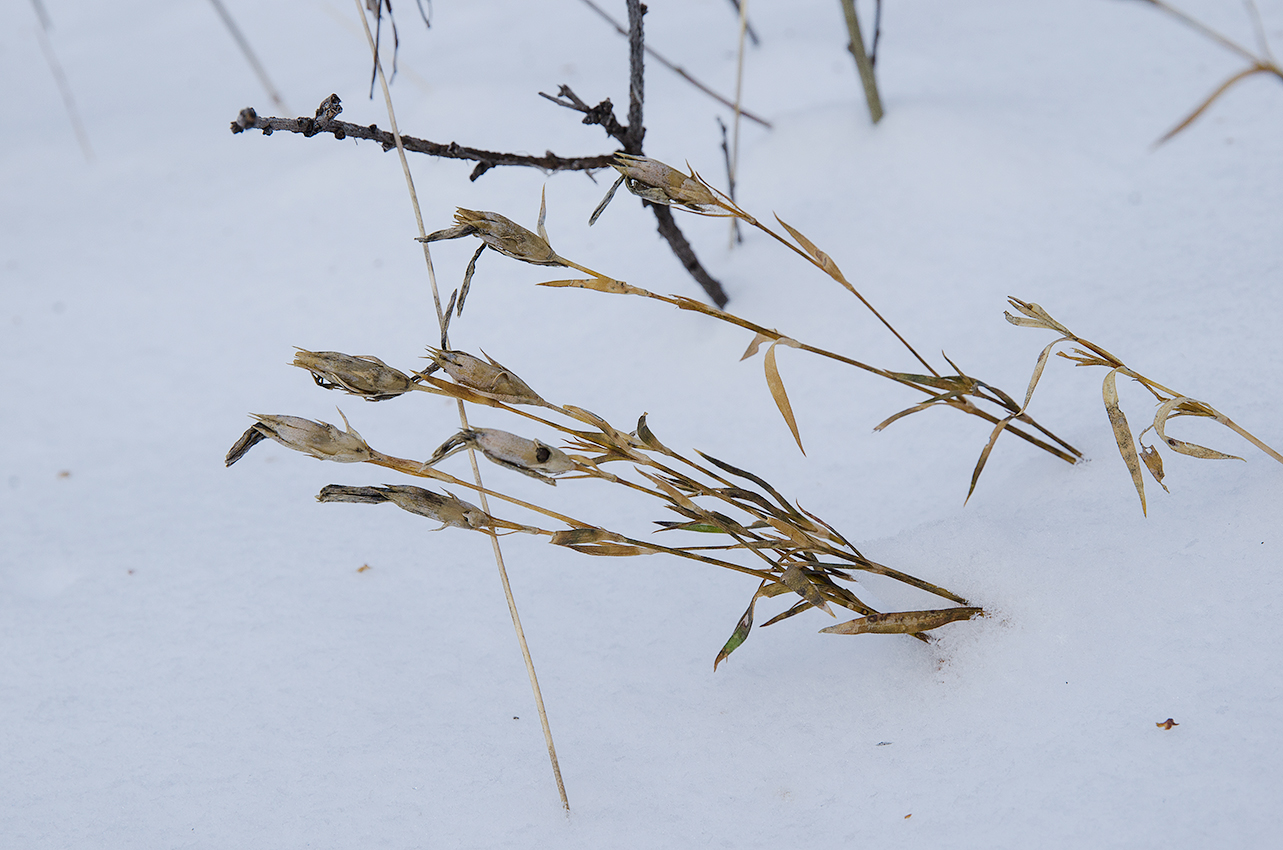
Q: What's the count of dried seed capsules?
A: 7